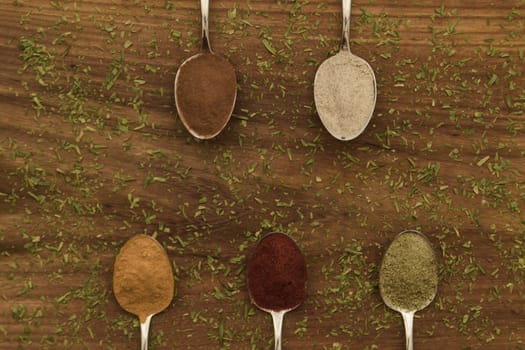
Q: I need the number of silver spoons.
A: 5